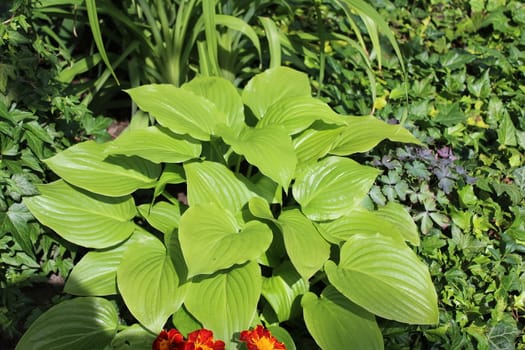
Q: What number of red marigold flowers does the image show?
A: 3